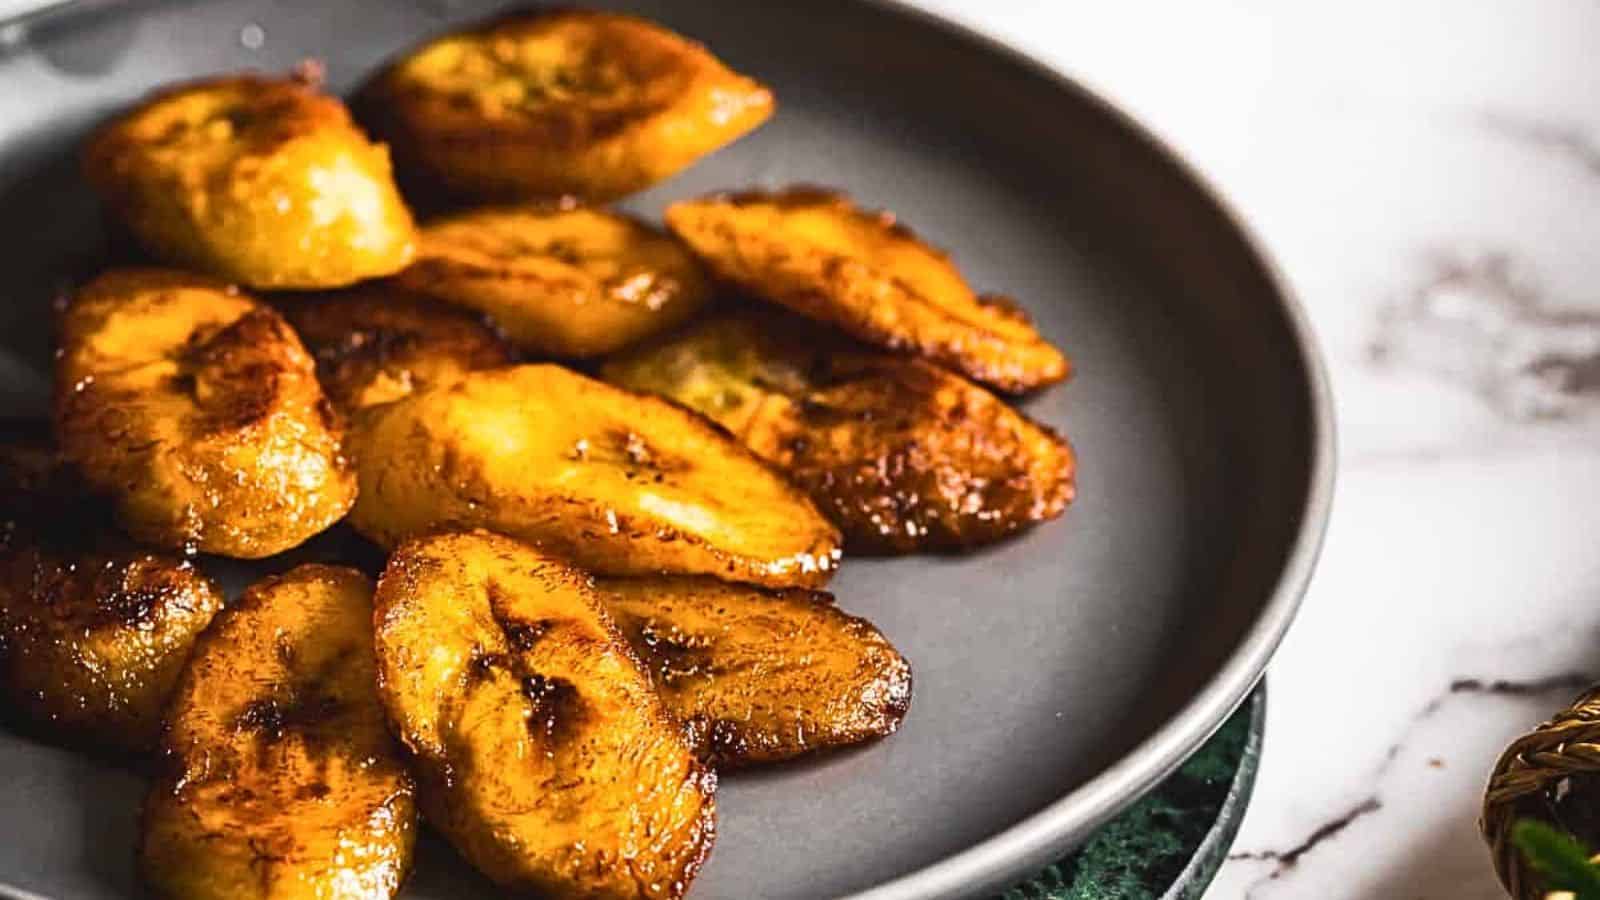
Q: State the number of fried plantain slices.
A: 12